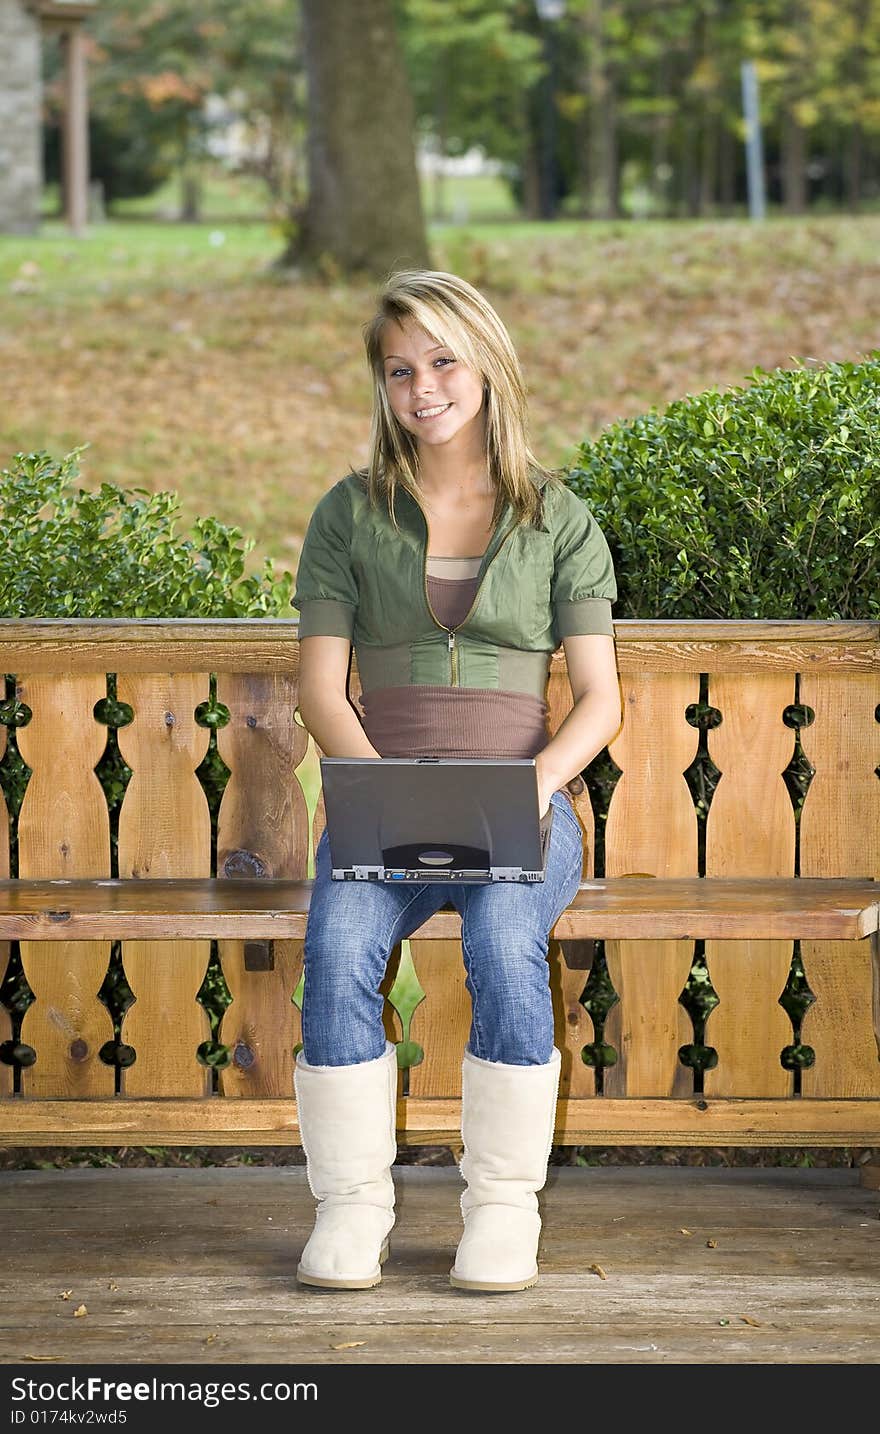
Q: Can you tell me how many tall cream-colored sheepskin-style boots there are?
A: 2